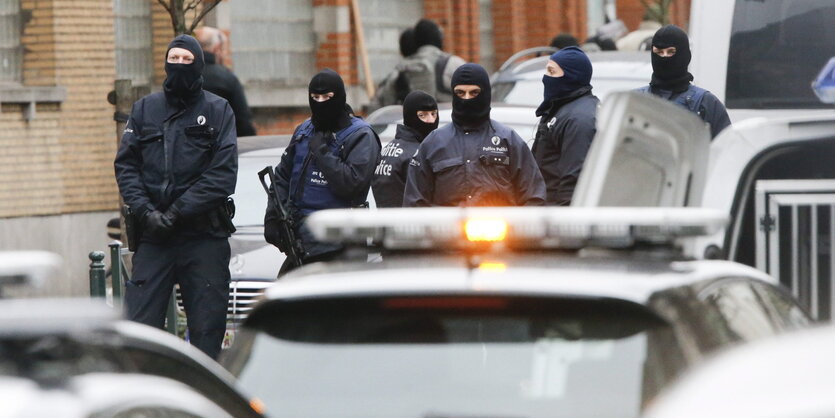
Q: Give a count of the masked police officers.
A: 6